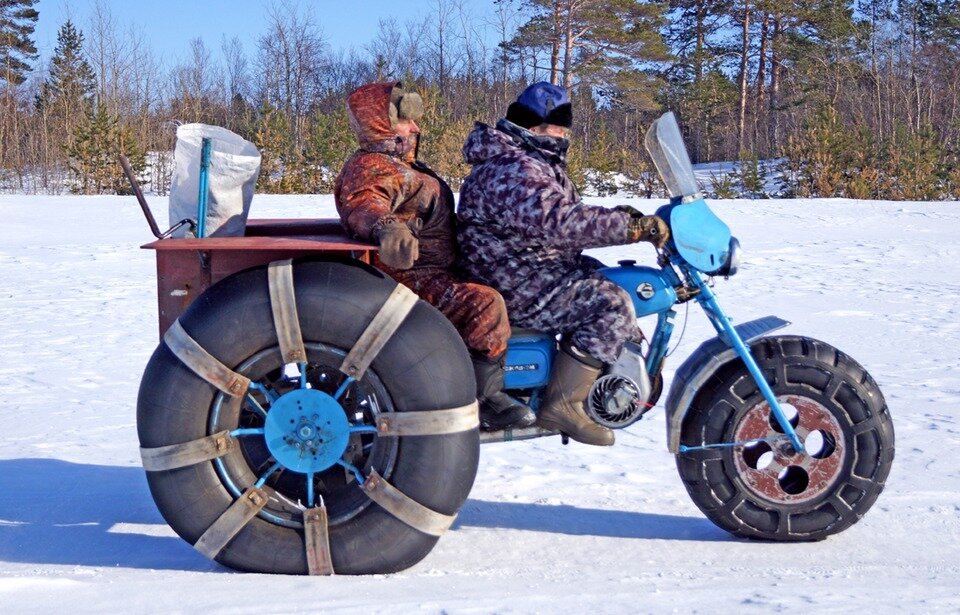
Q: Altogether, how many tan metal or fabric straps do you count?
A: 8